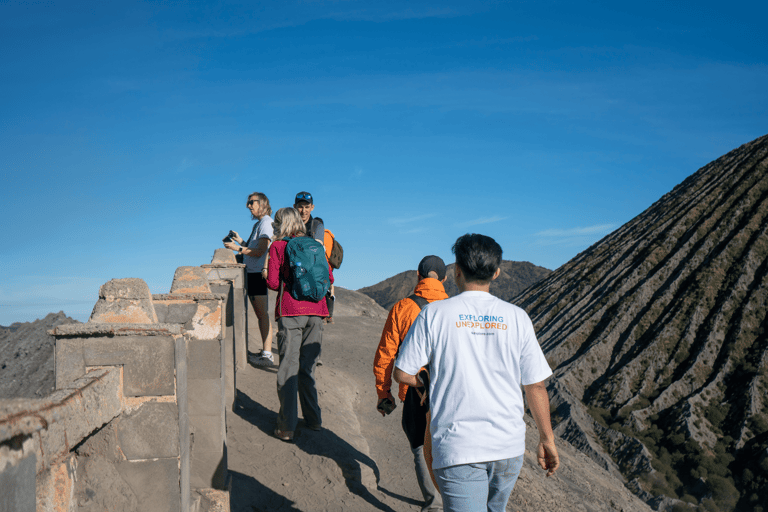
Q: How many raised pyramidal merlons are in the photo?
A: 3